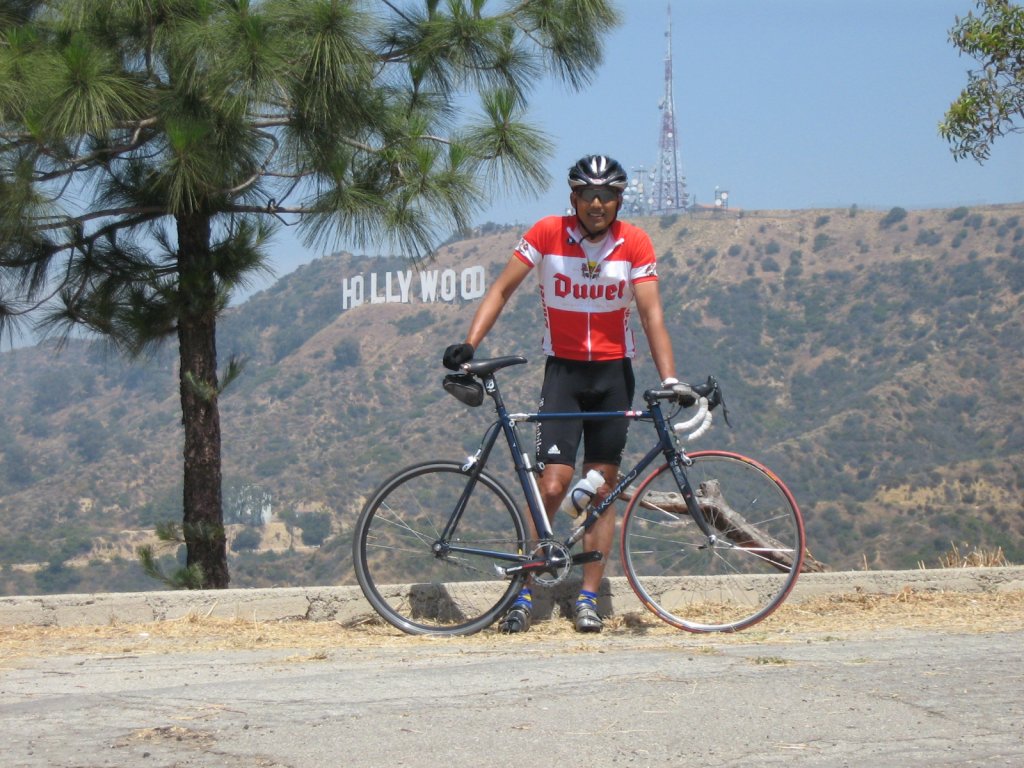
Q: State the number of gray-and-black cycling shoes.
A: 2